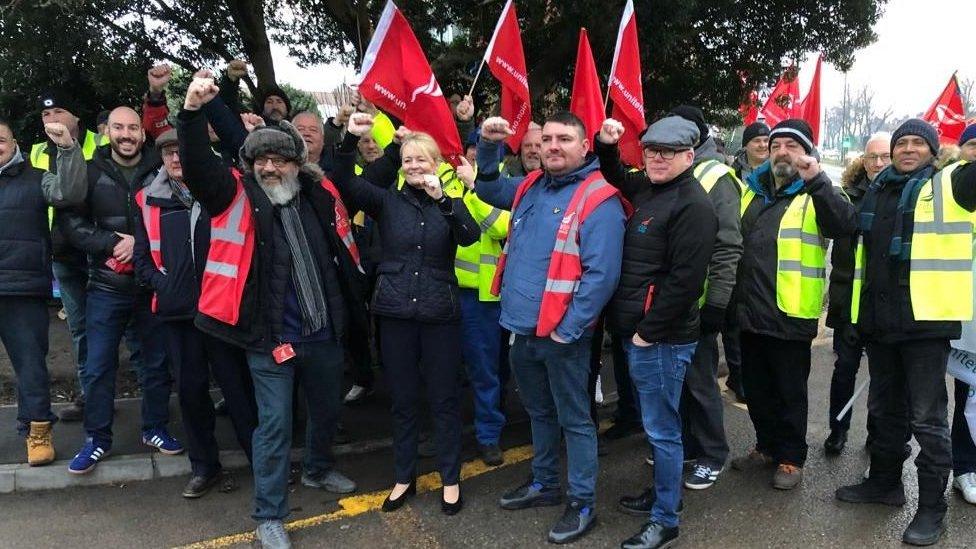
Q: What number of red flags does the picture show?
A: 8